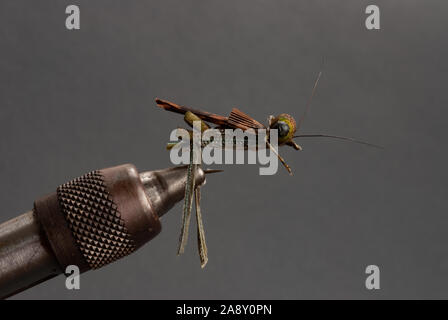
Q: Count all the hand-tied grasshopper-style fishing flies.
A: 1